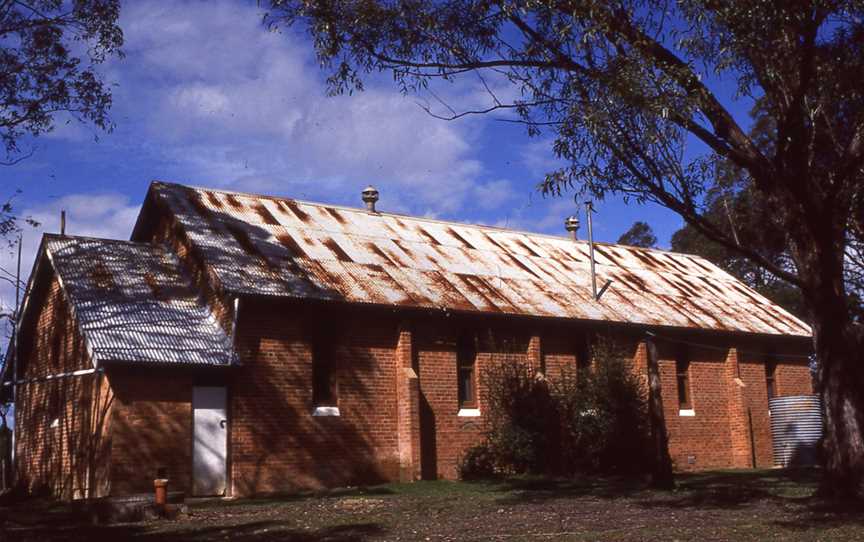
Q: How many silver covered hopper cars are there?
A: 0